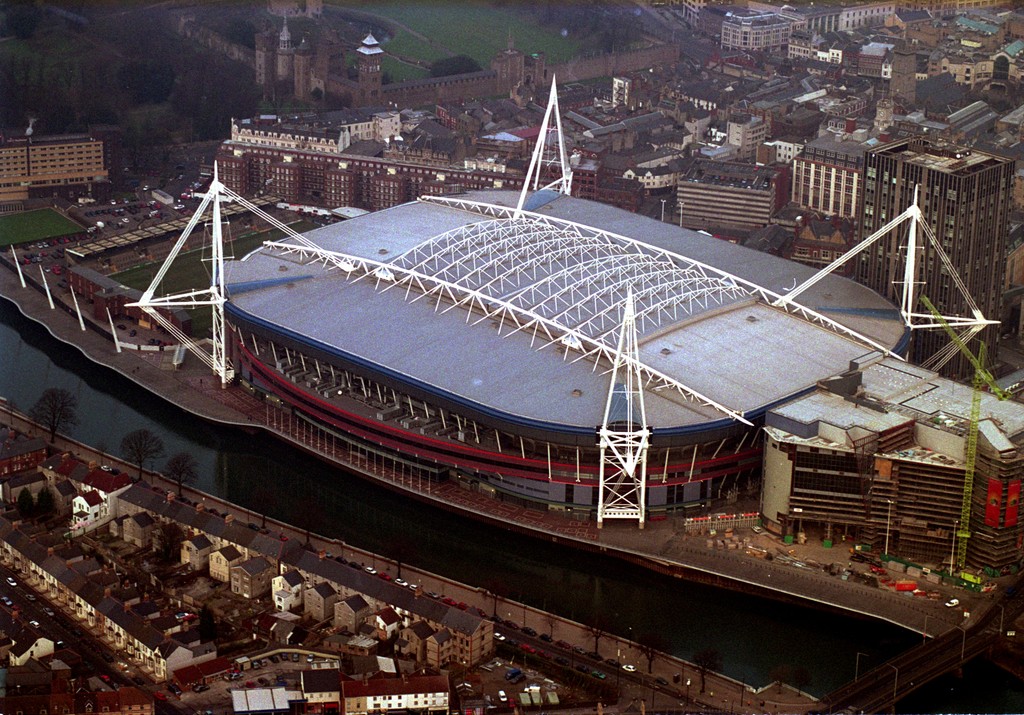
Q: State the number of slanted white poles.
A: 4